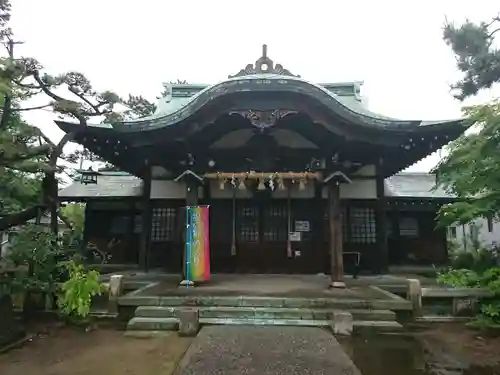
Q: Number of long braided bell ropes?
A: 2